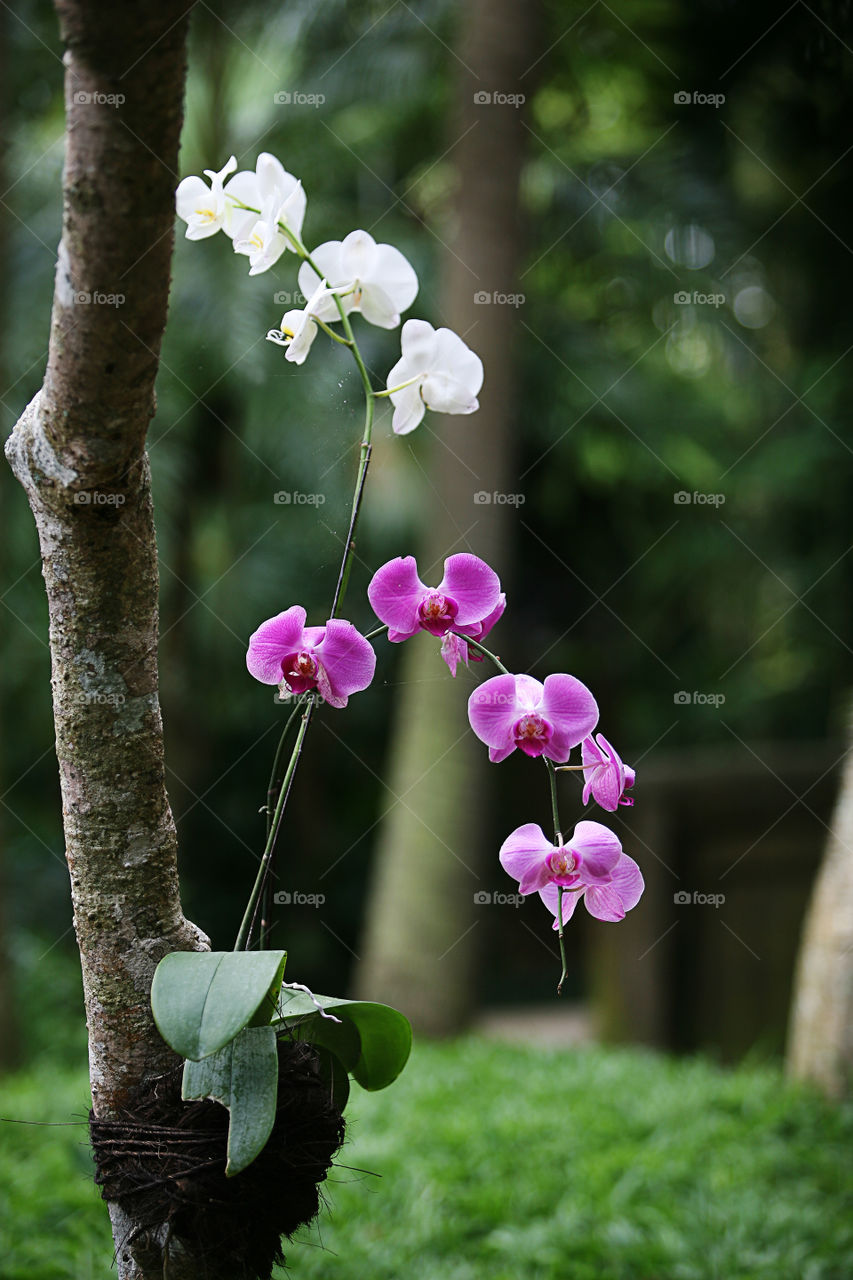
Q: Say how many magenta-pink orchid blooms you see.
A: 7